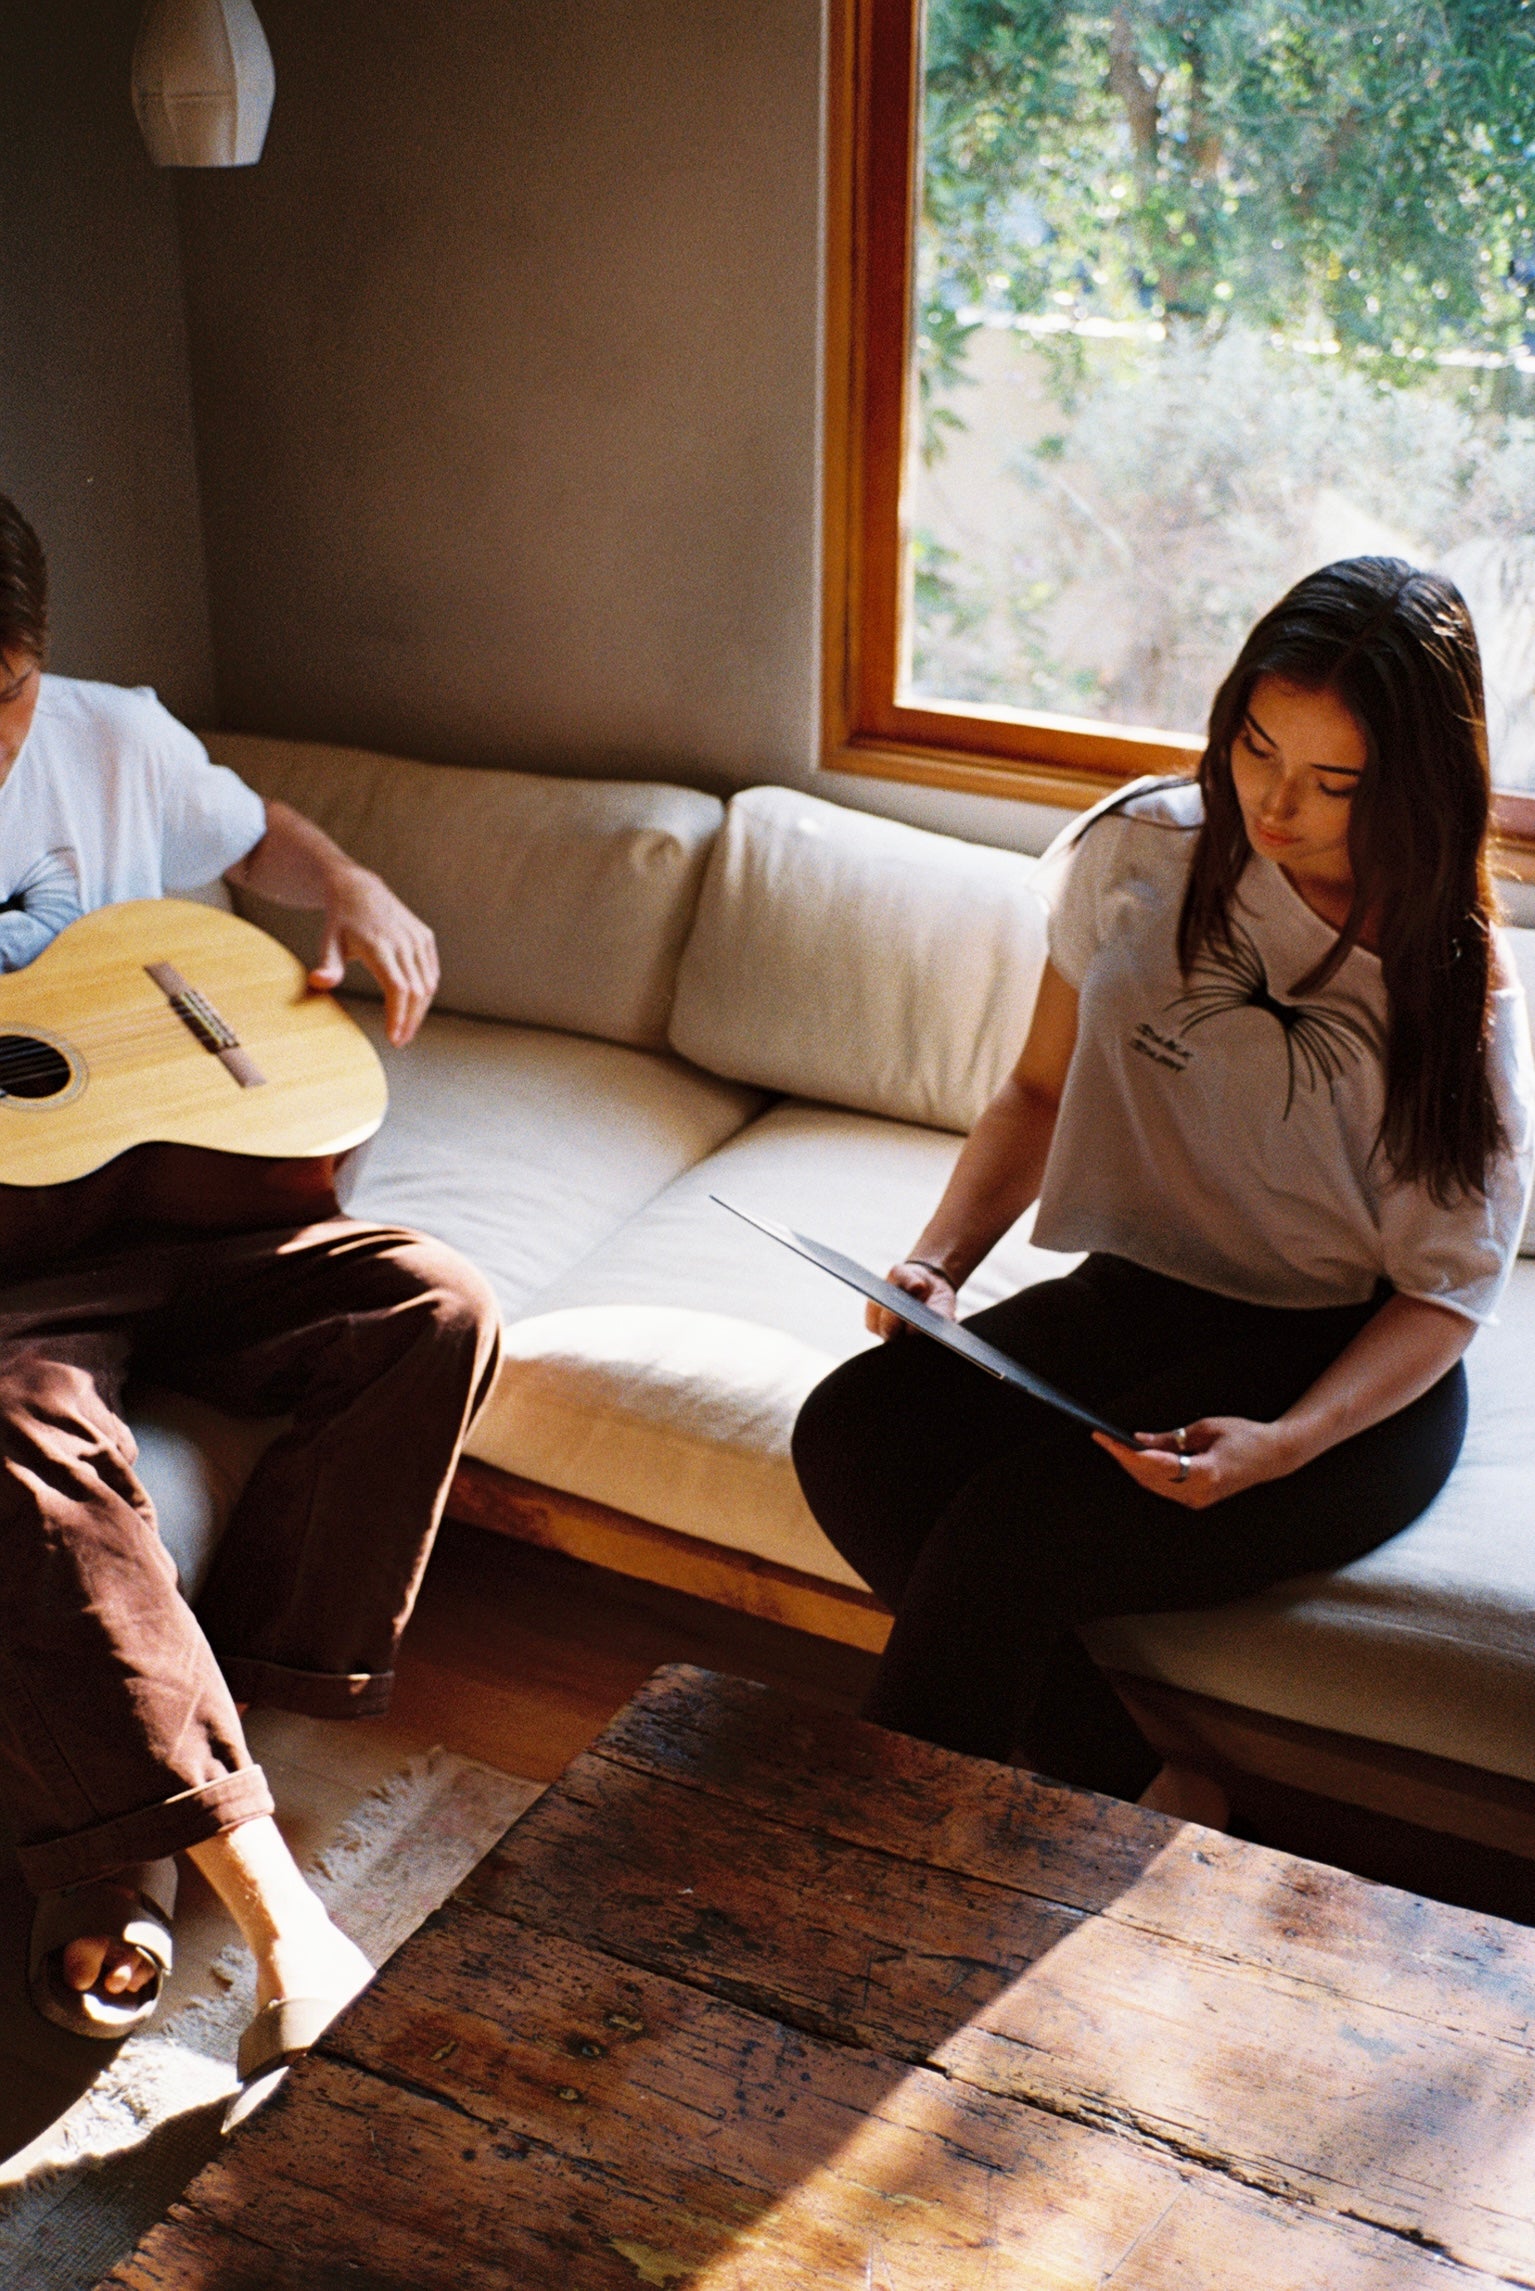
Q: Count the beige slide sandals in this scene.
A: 2